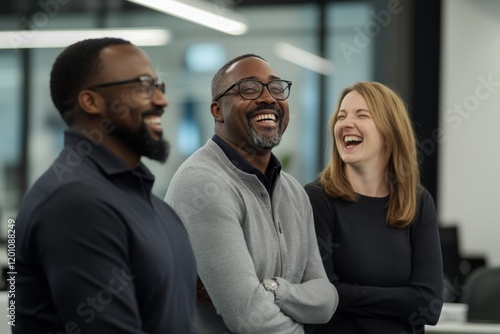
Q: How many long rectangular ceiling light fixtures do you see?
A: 3